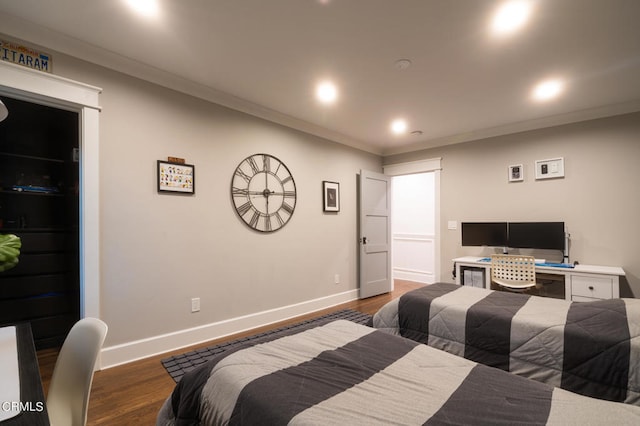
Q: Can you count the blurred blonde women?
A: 0